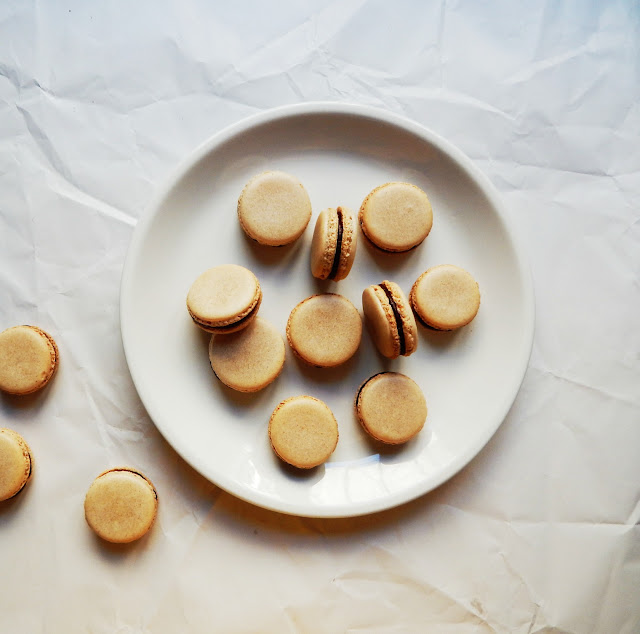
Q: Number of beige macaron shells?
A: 13